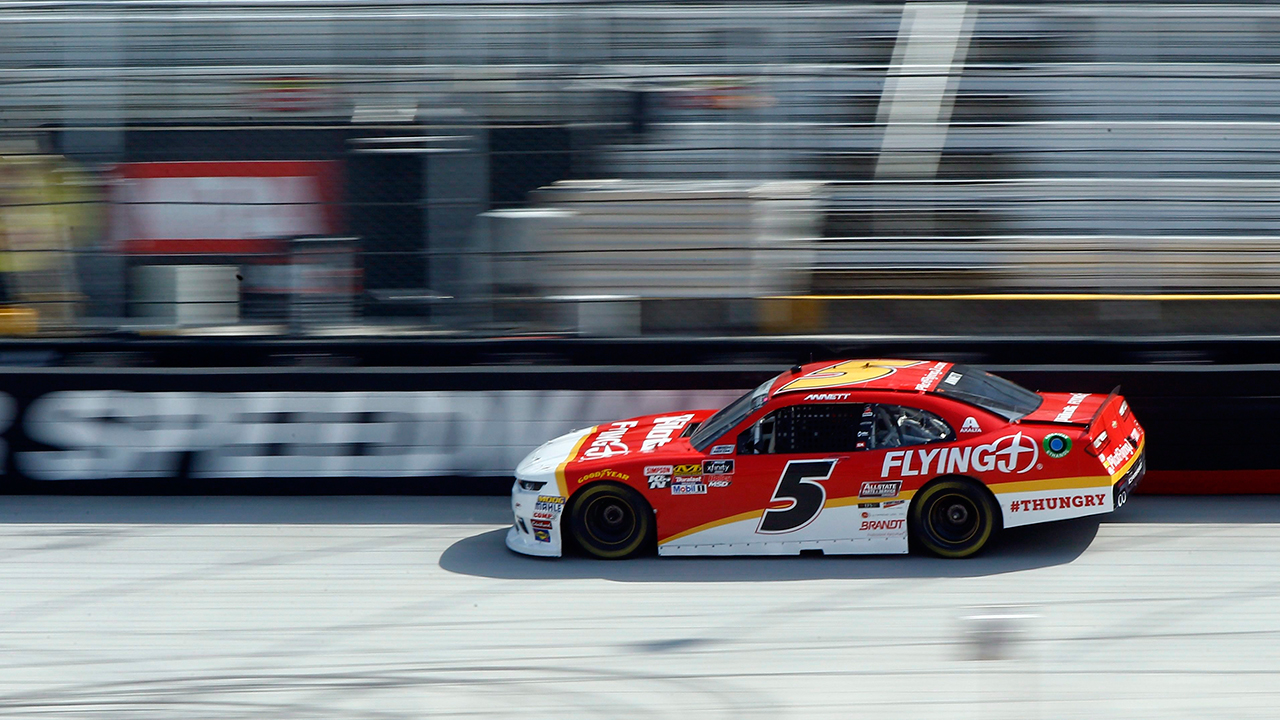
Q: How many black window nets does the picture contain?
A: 1